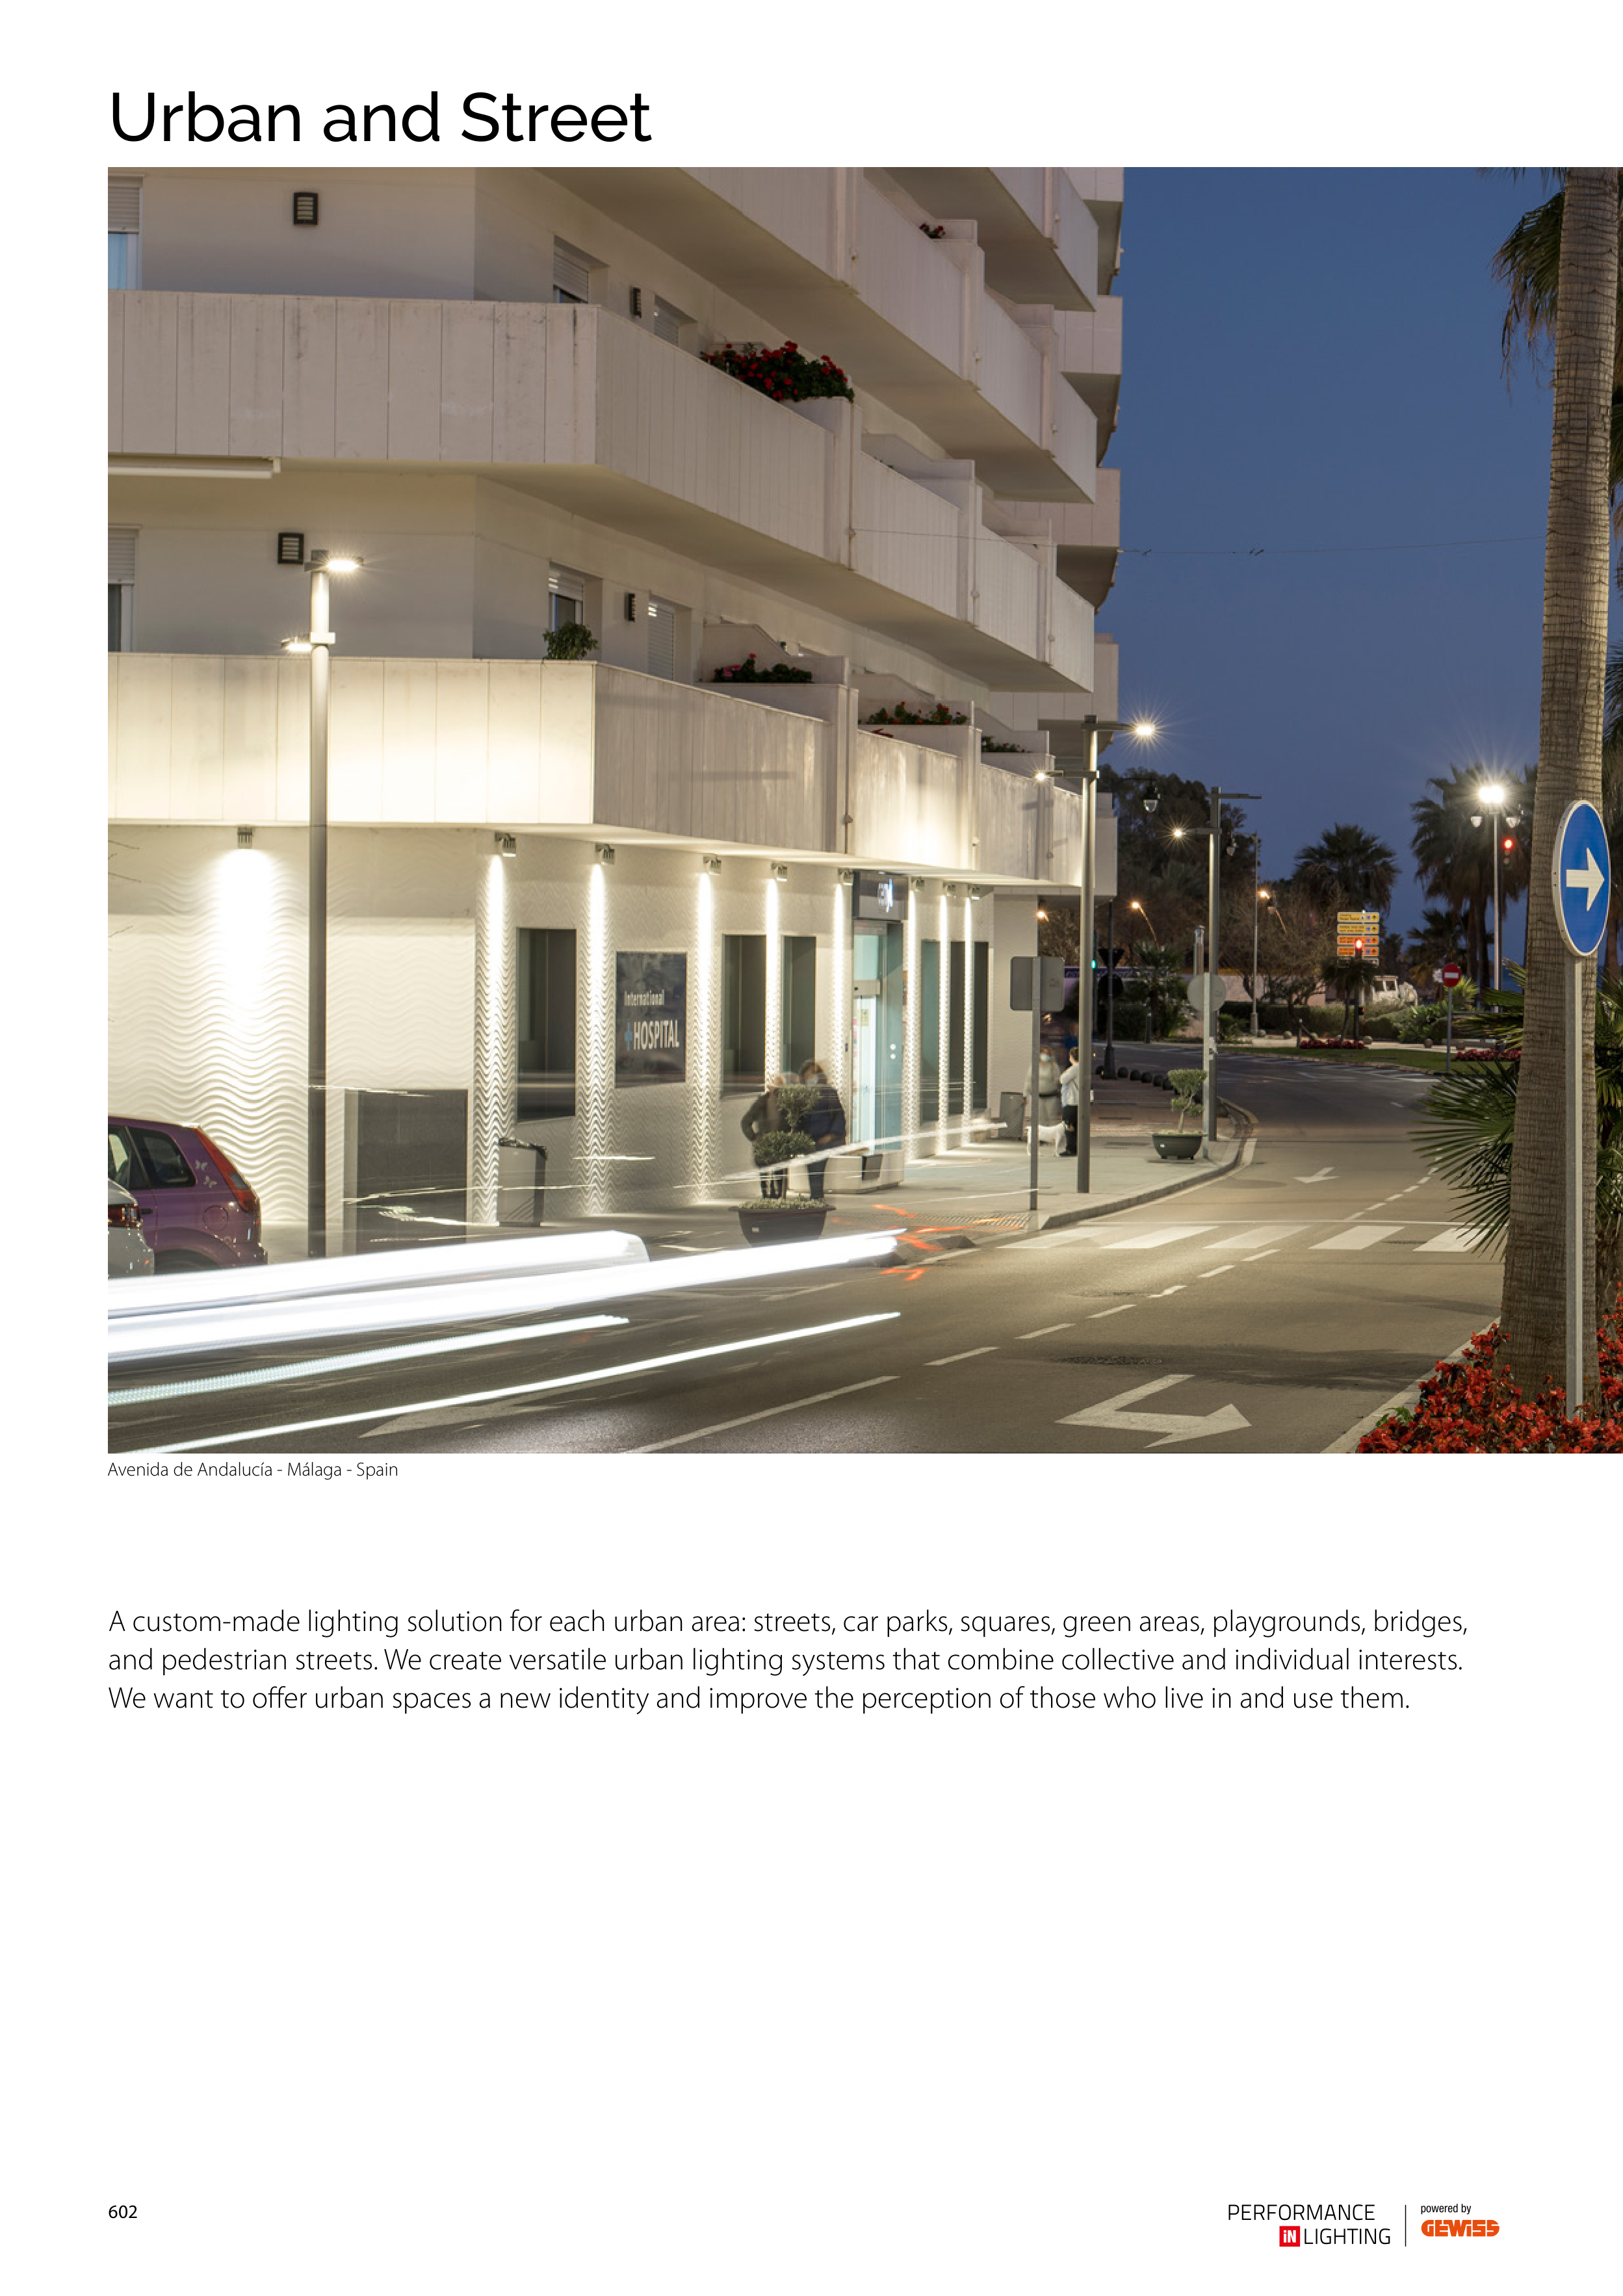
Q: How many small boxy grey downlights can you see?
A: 9